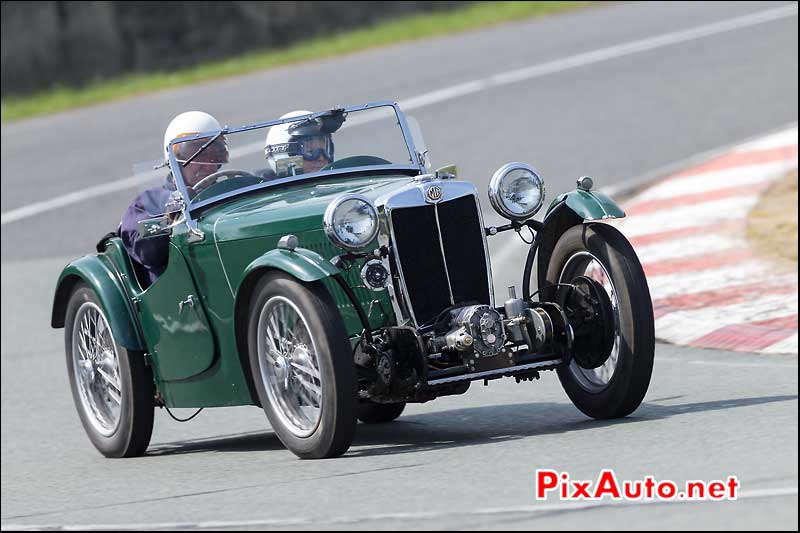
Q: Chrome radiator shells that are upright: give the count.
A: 1